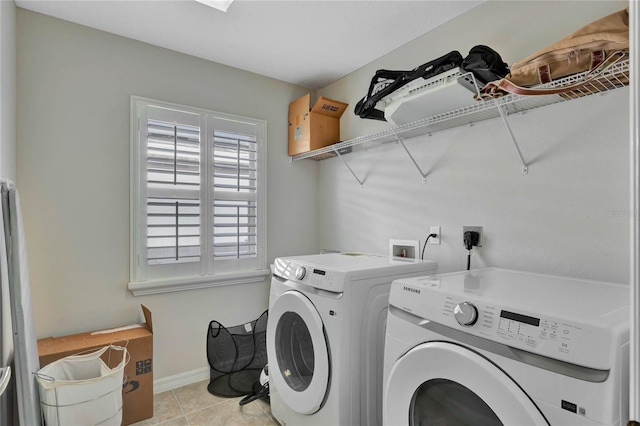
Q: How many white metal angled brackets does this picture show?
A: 3